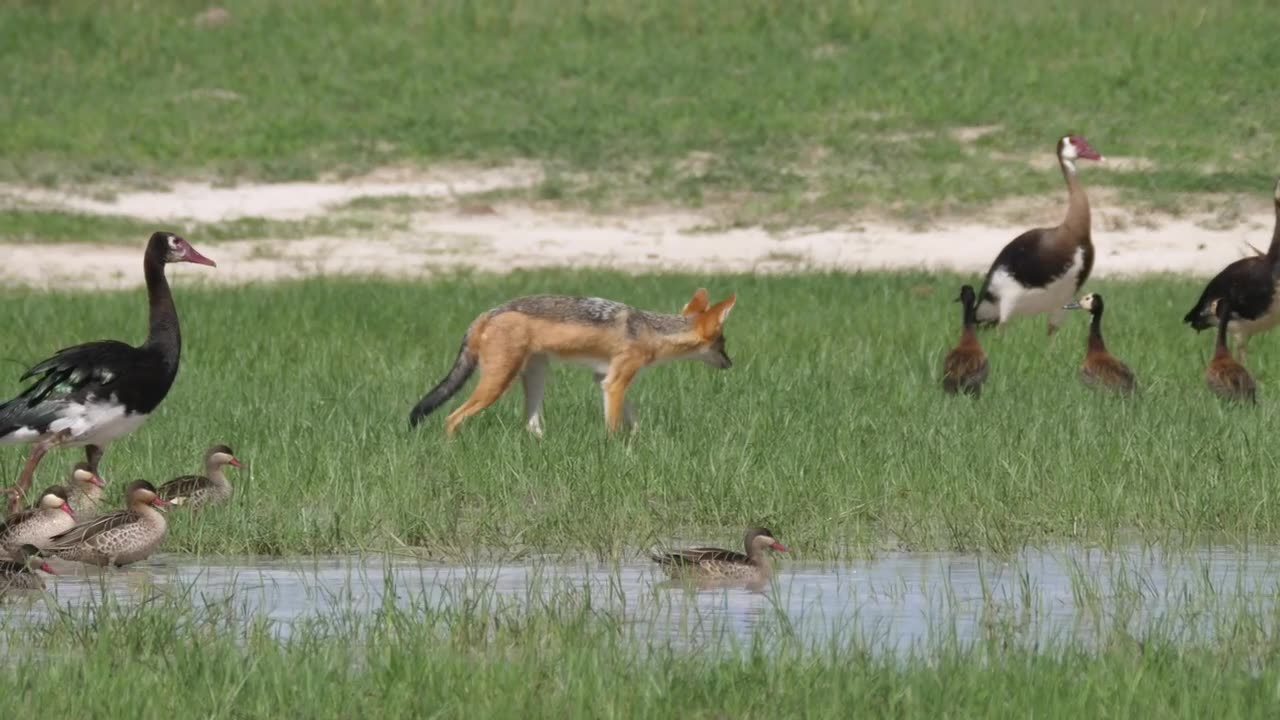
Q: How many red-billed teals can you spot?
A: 6